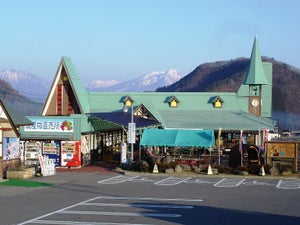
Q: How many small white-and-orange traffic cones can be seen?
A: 3